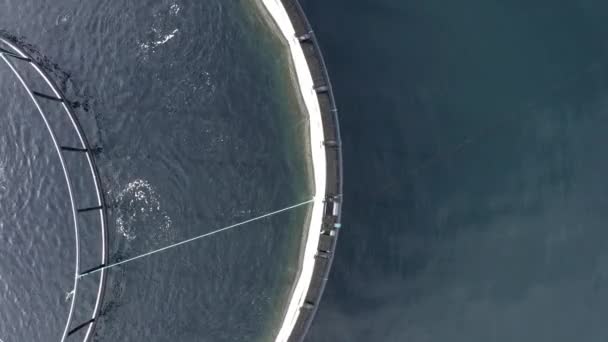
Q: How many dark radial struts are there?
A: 6